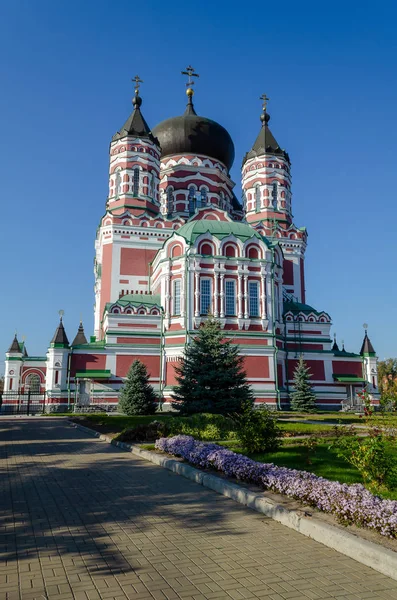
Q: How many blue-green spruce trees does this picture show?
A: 3